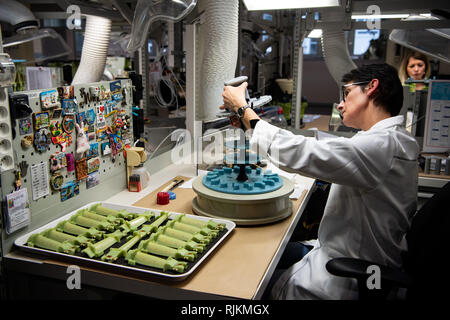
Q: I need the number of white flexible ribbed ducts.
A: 3